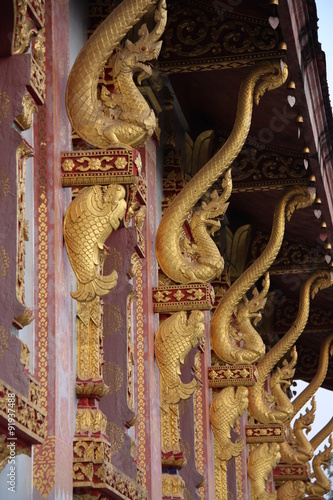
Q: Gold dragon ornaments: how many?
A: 6